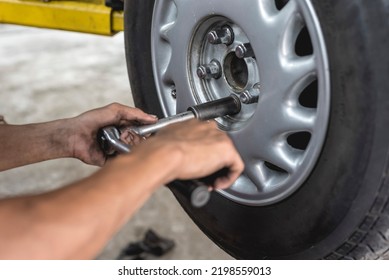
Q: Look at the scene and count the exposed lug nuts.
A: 4